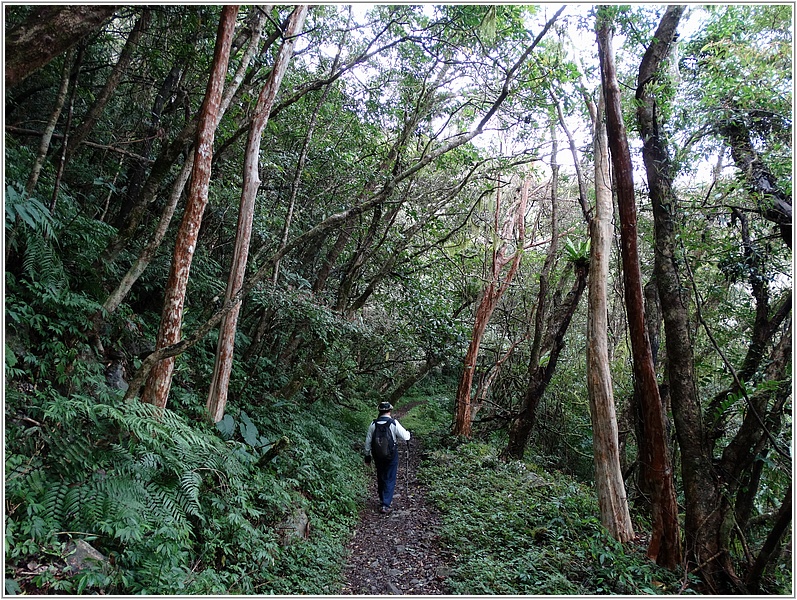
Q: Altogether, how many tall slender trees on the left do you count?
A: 2